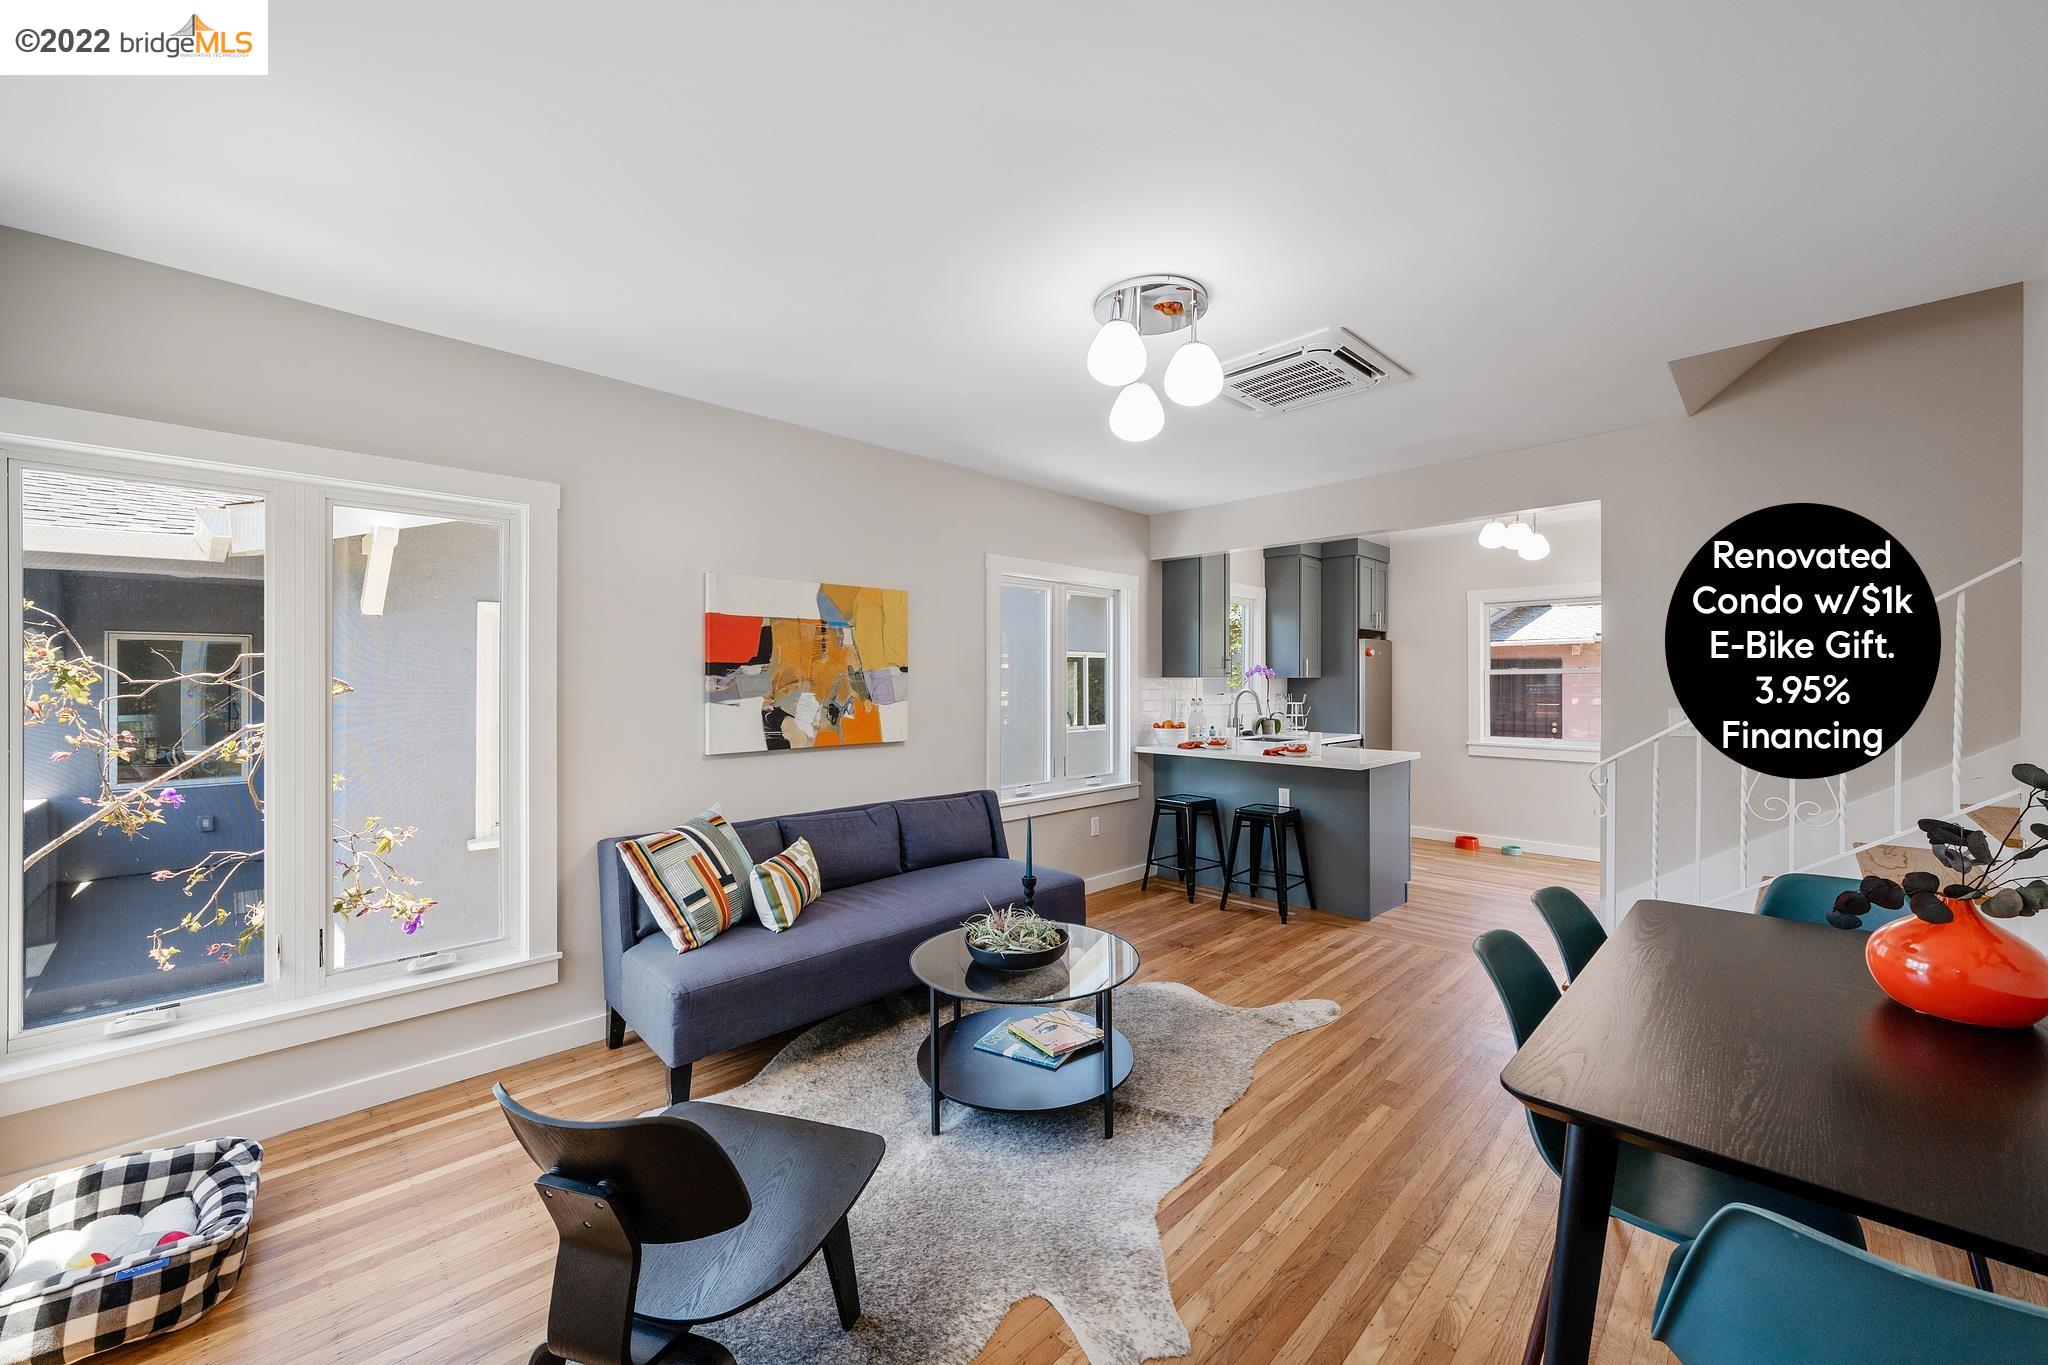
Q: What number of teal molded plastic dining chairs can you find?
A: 4